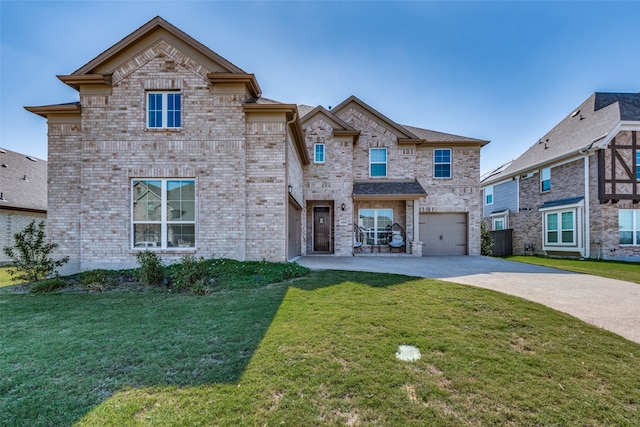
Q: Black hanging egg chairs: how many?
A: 2